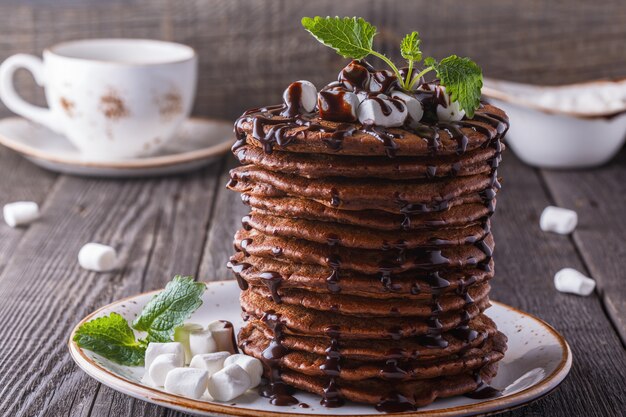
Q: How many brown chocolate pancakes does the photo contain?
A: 12